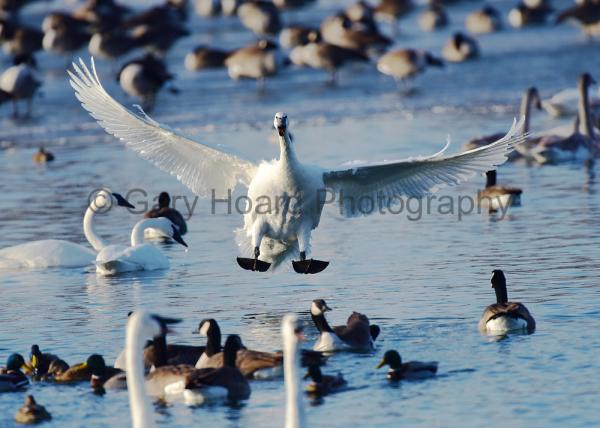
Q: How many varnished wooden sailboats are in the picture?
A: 0